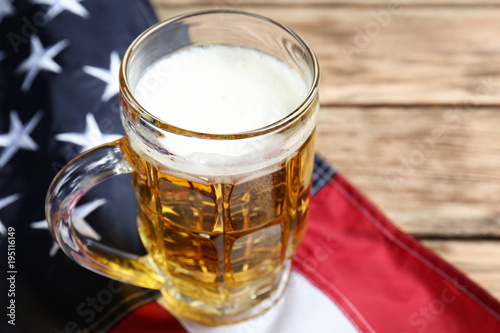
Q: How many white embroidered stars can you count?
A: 8